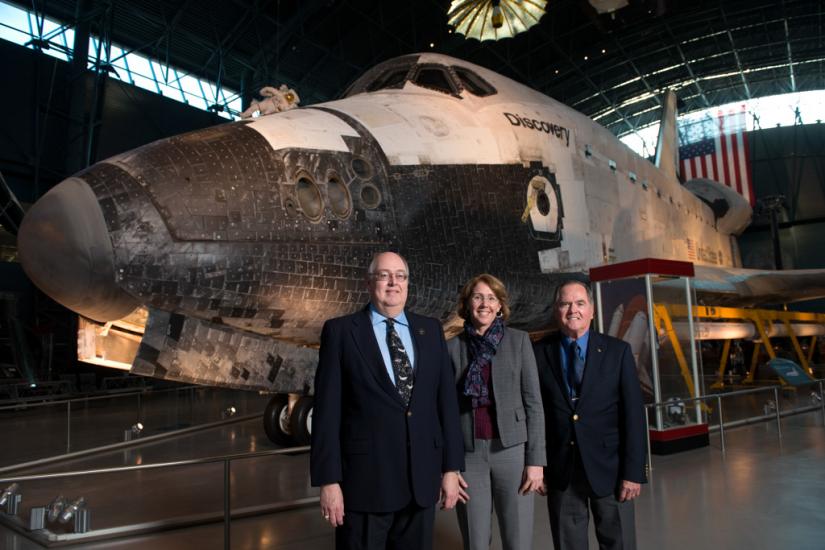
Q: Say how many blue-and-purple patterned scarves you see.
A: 1